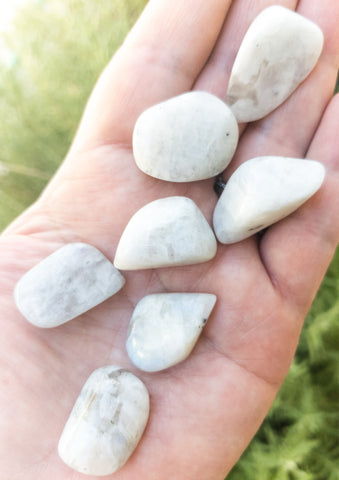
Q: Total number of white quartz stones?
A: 7